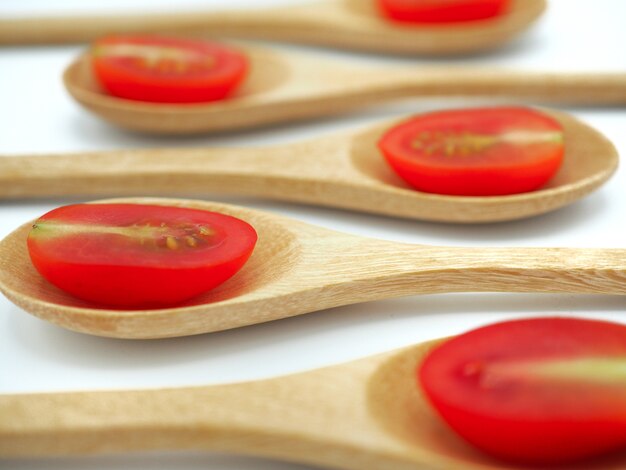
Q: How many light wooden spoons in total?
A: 5